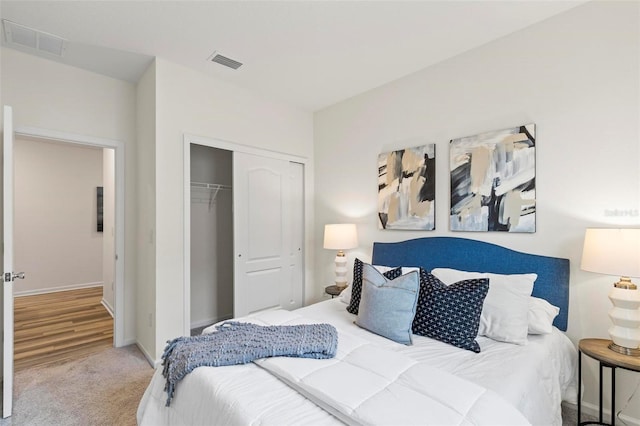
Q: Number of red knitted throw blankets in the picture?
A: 0